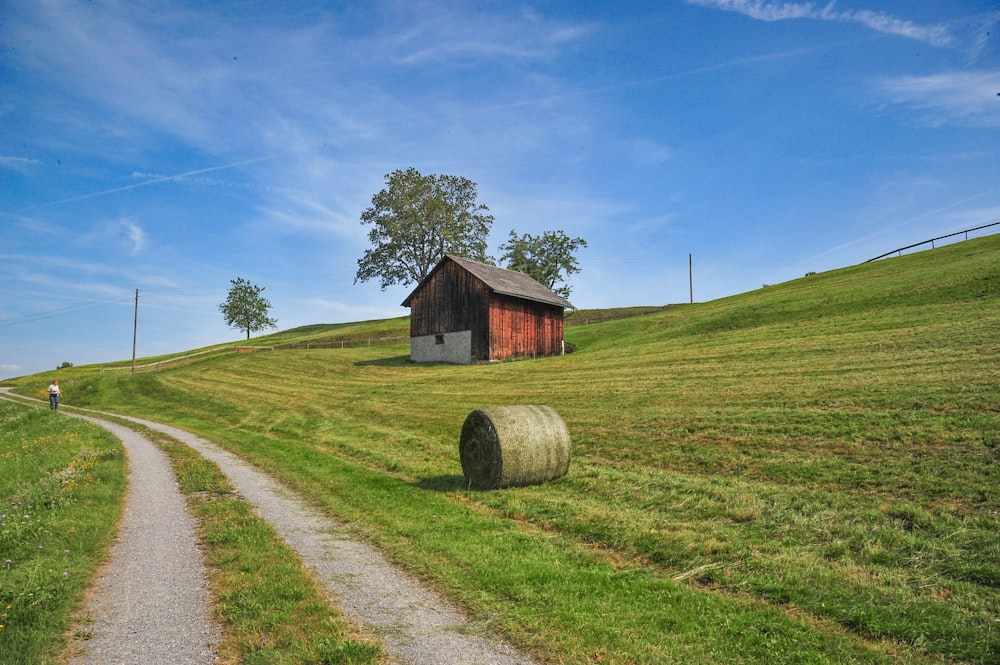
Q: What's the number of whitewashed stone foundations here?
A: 1